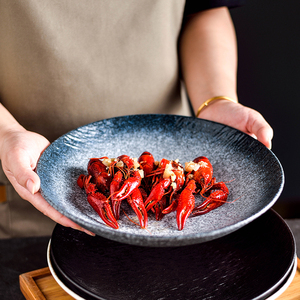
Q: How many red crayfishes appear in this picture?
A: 5